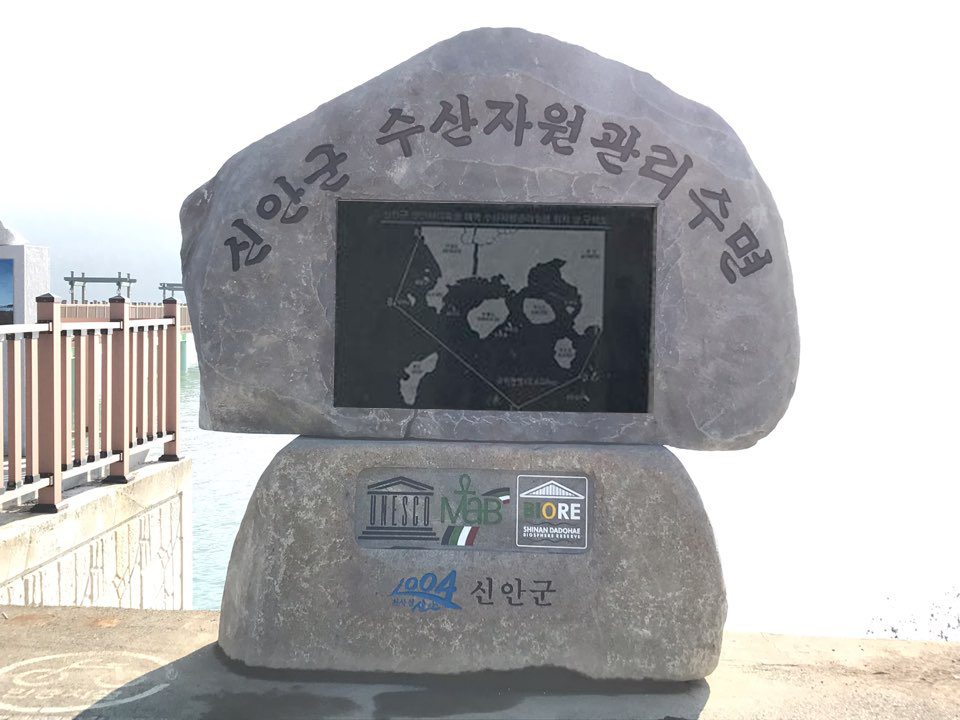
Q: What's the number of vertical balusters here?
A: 11